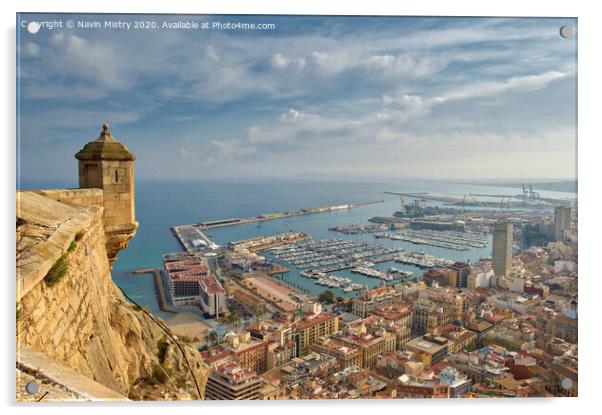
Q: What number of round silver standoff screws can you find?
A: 4